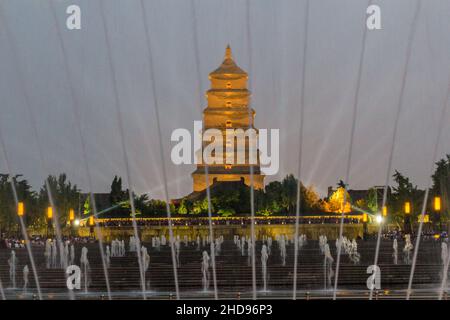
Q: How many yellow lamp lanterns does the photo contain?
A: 8